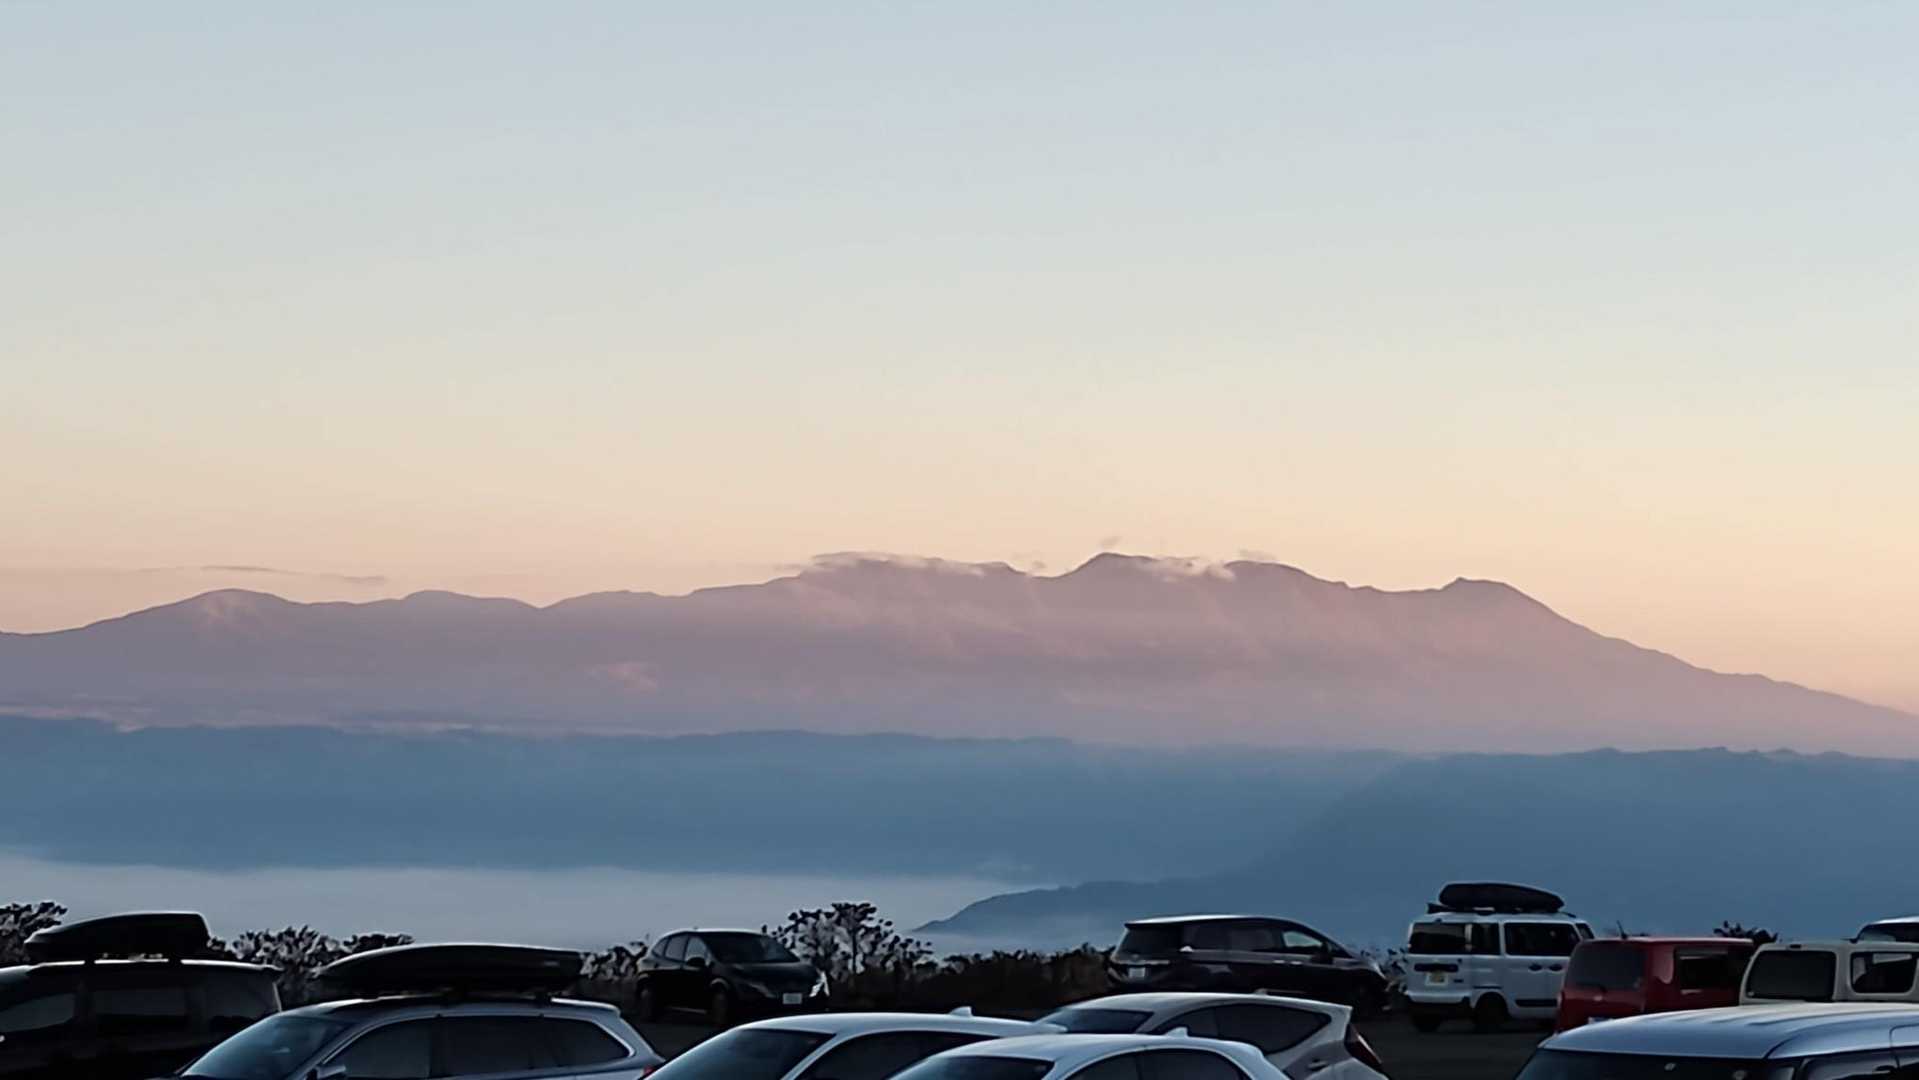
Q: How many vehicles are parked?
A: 12